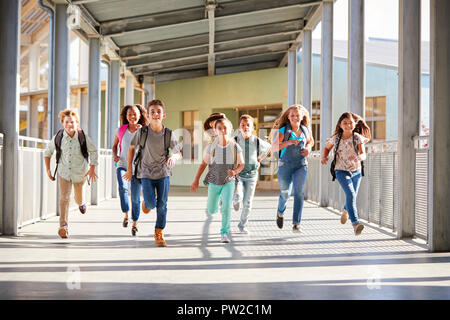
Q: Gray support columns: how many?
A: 12